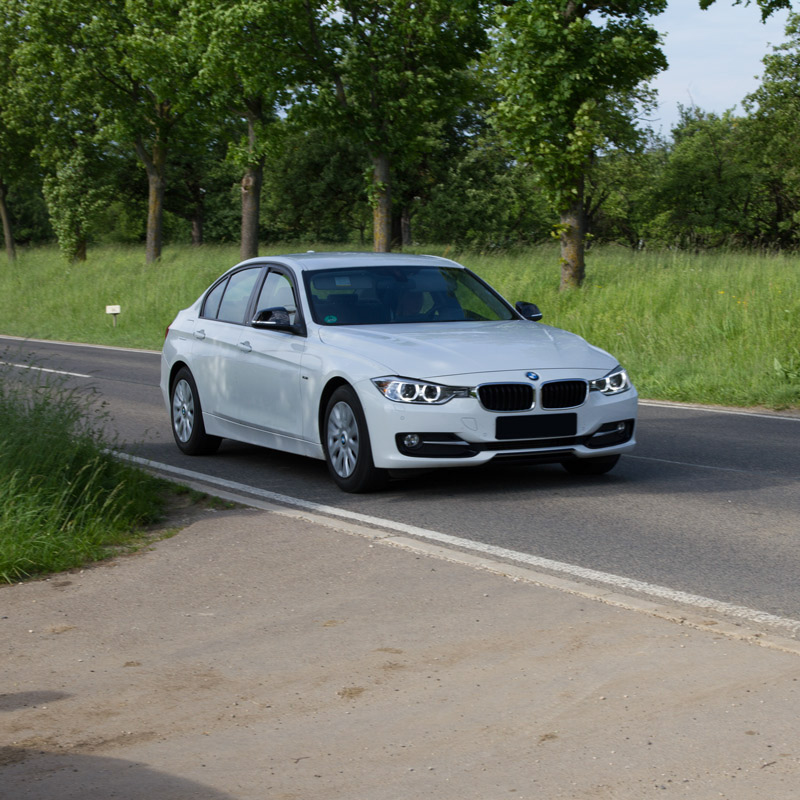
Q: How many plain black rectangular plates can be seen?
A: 1